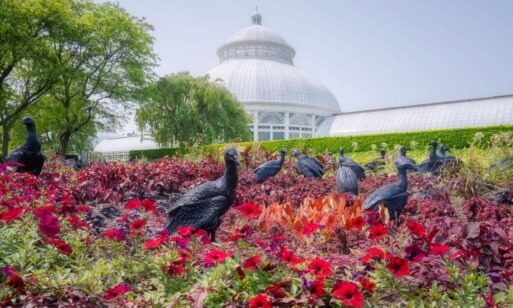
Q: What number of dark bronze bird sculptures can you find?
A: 11